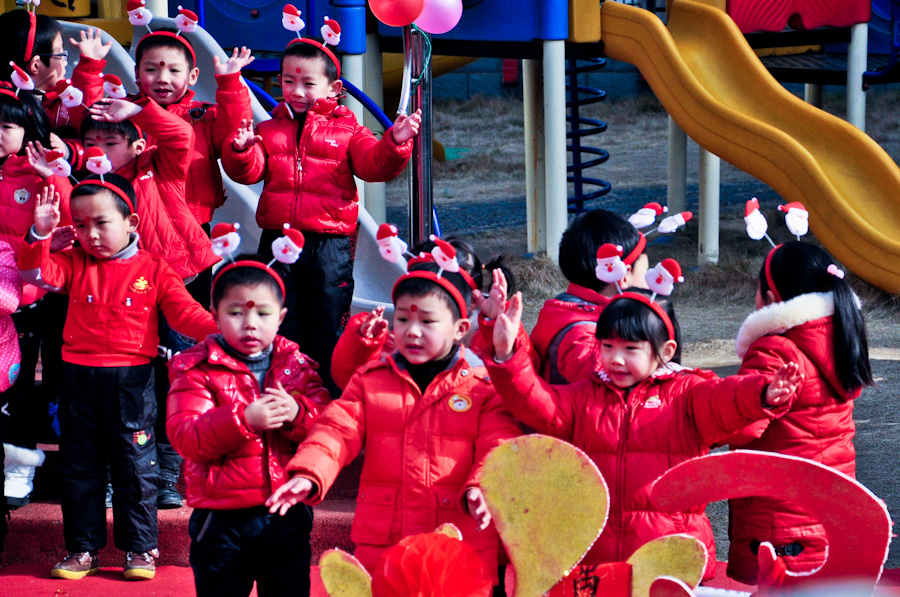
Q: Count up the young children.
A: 12